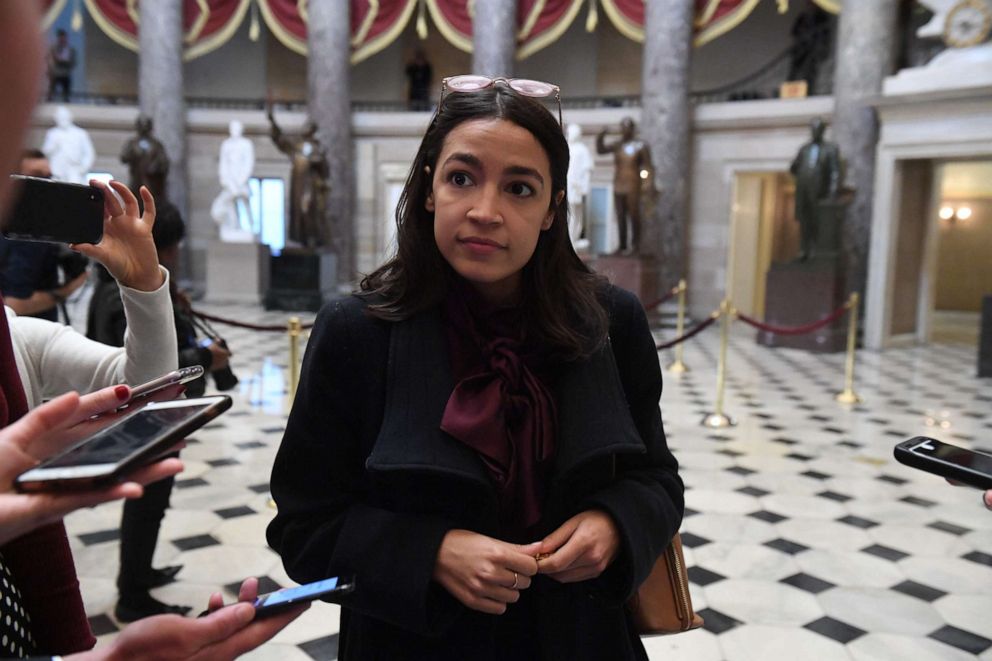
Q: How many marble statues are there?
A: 3